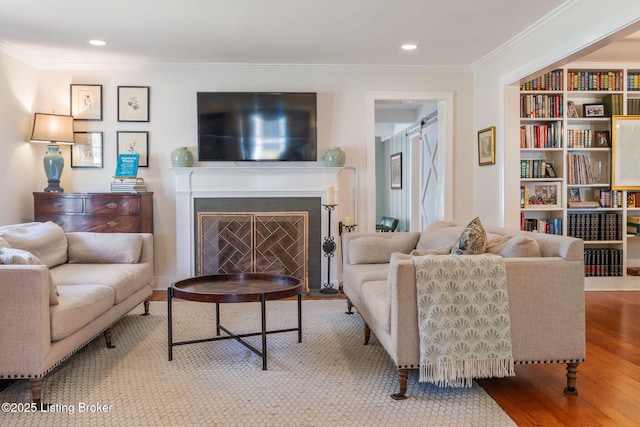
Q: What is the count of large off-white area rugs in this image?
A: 1